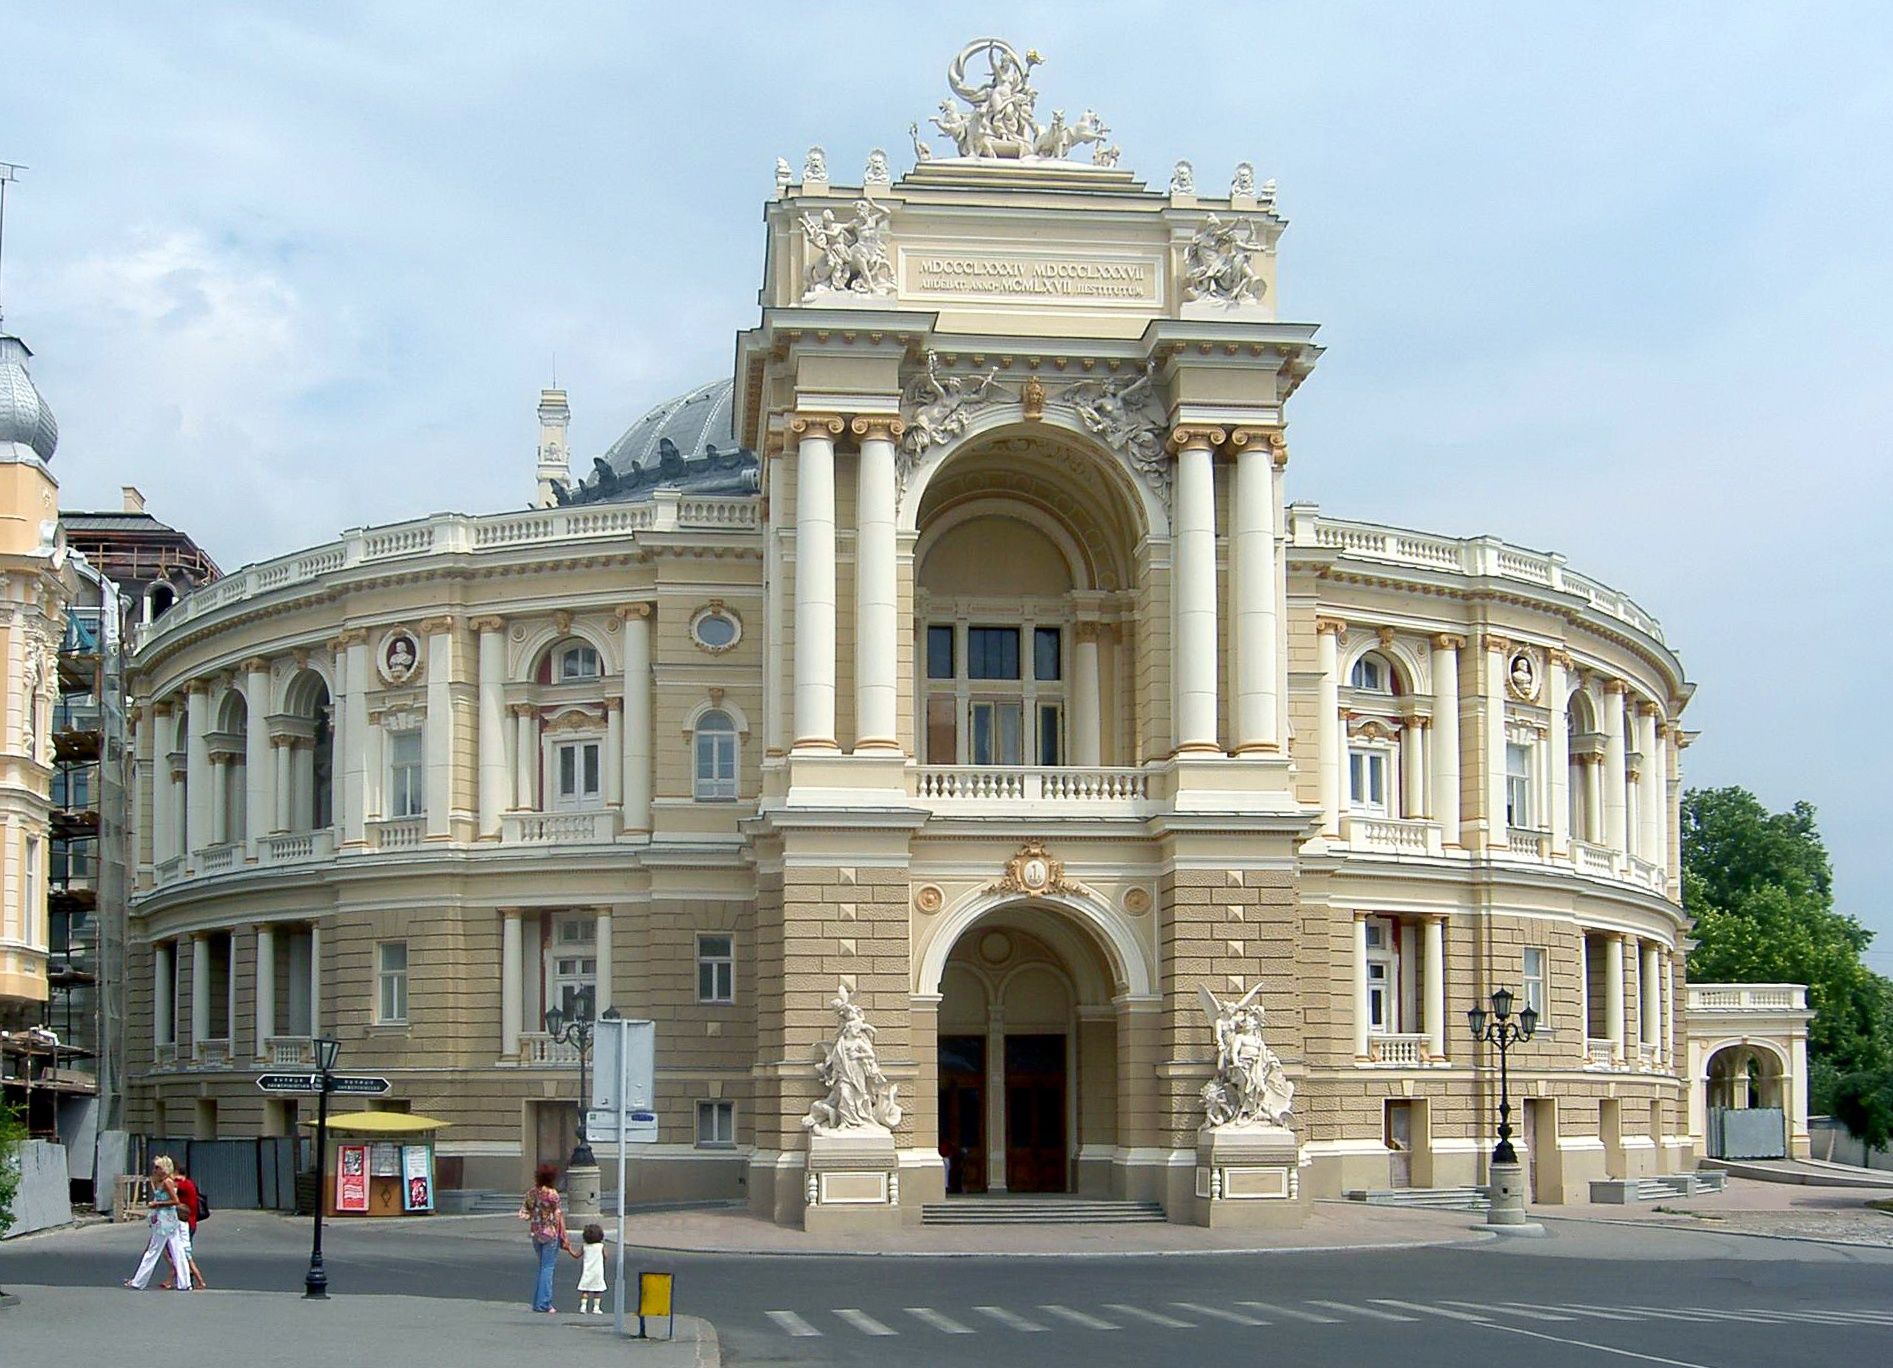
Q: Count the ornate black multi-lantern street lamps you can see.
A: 2